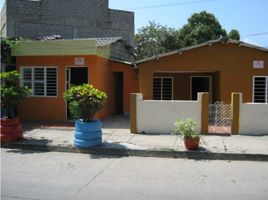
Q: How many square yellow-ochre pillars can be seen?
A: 3